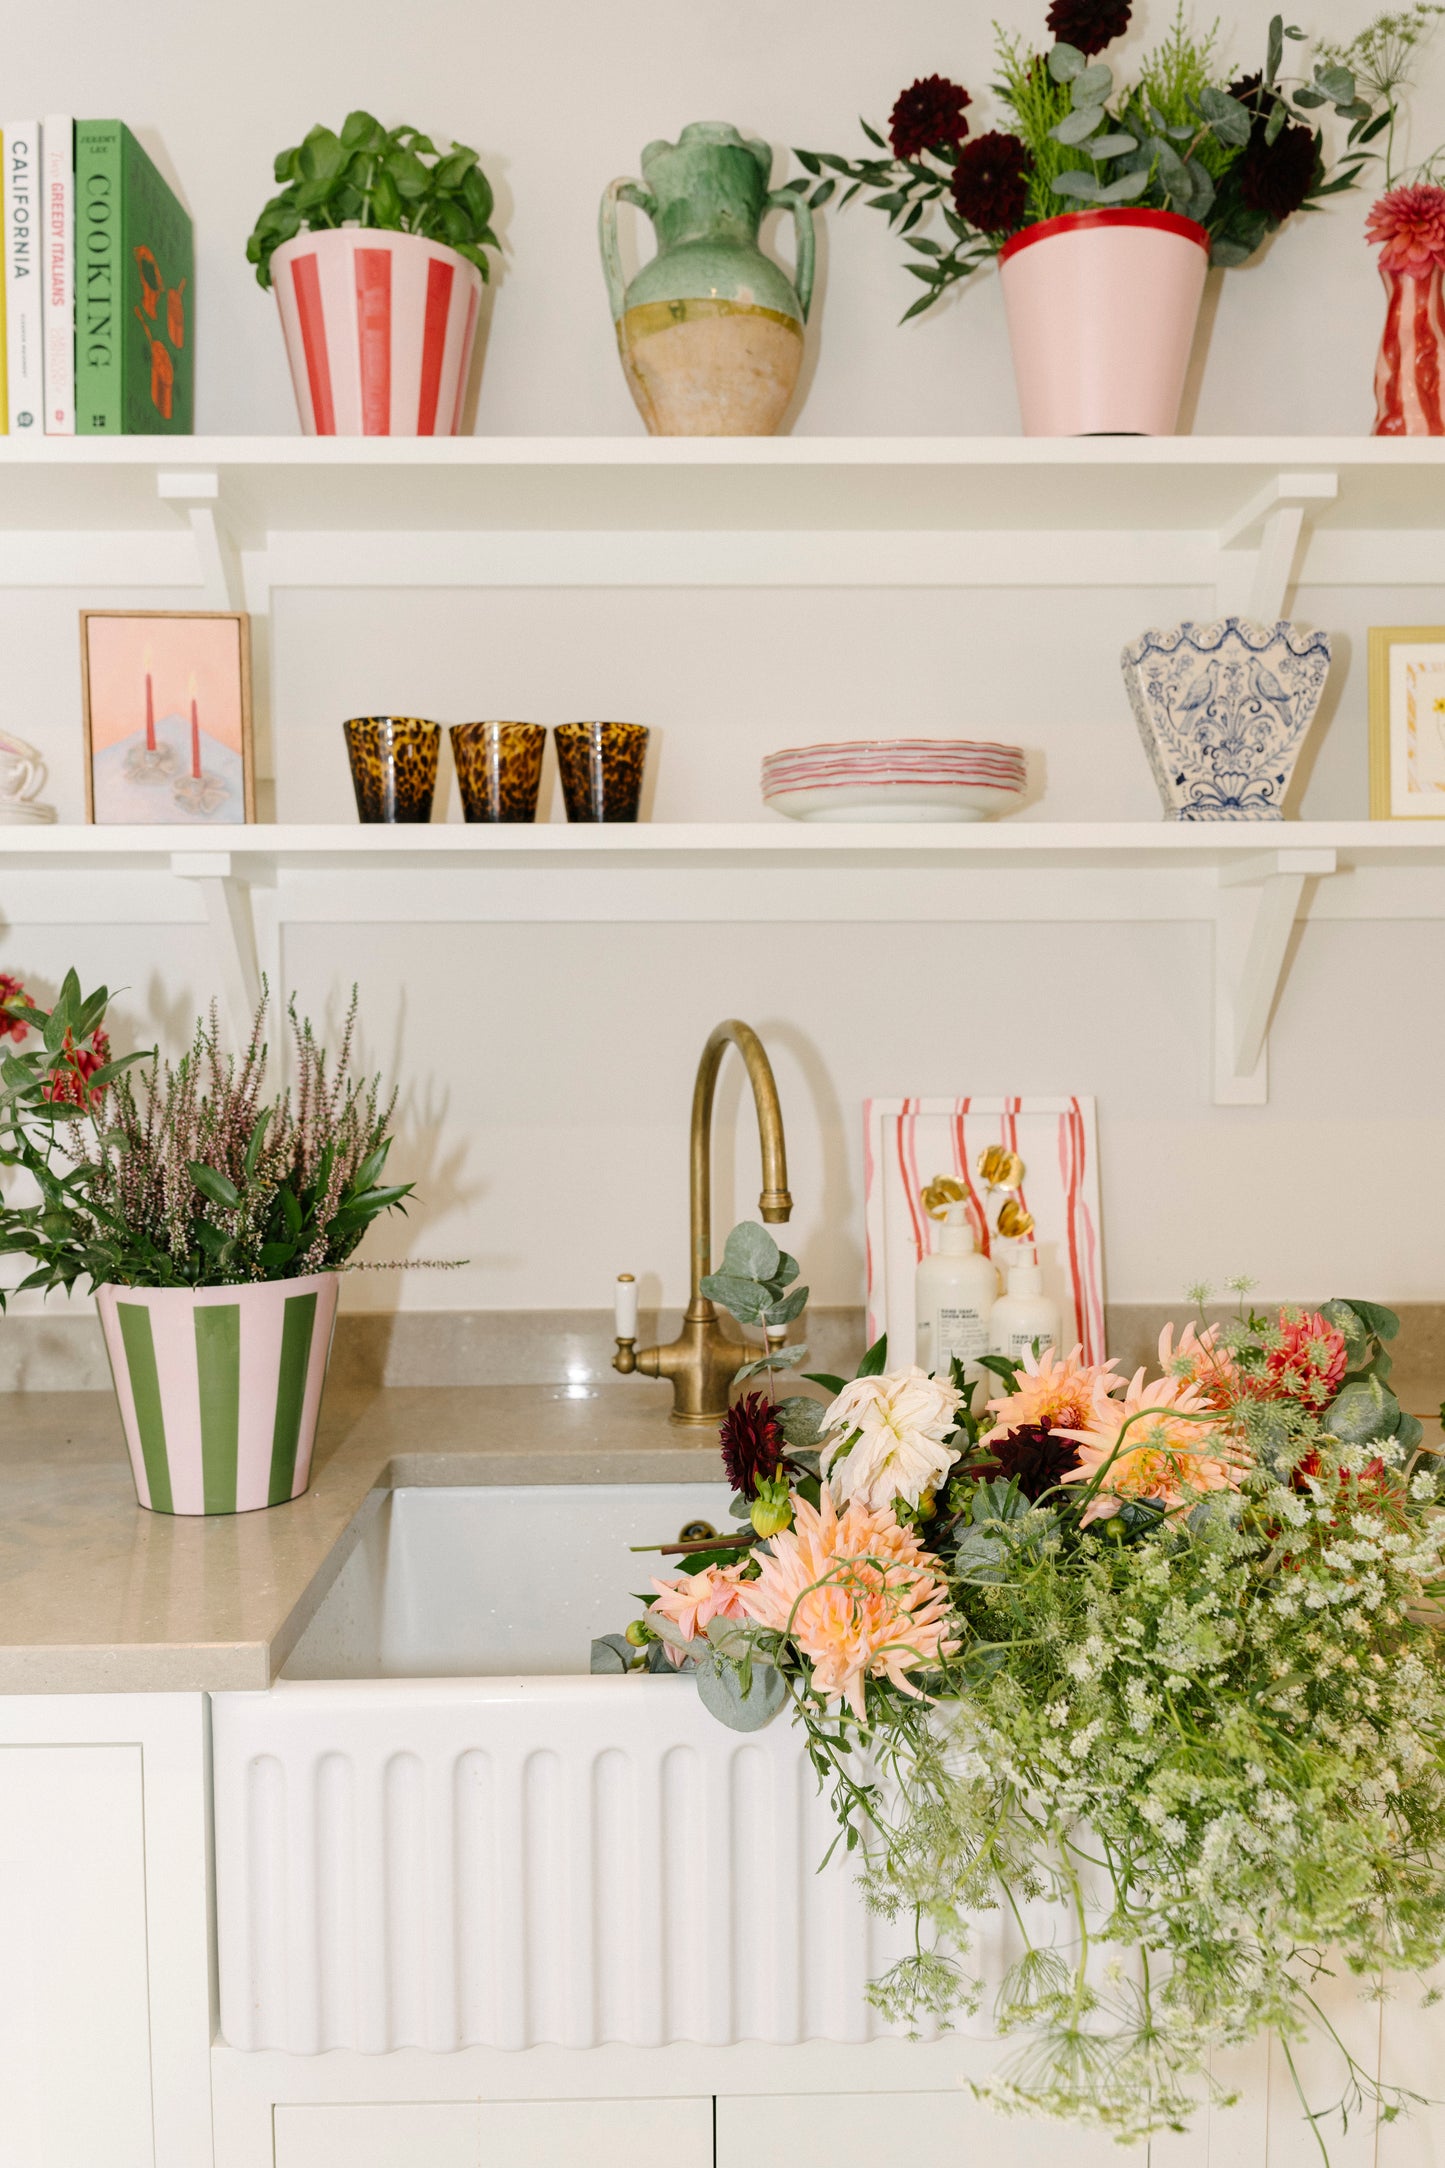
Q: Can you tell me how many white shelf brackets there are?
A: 4